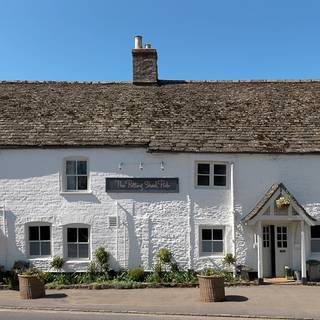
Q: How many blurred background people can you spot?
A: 0